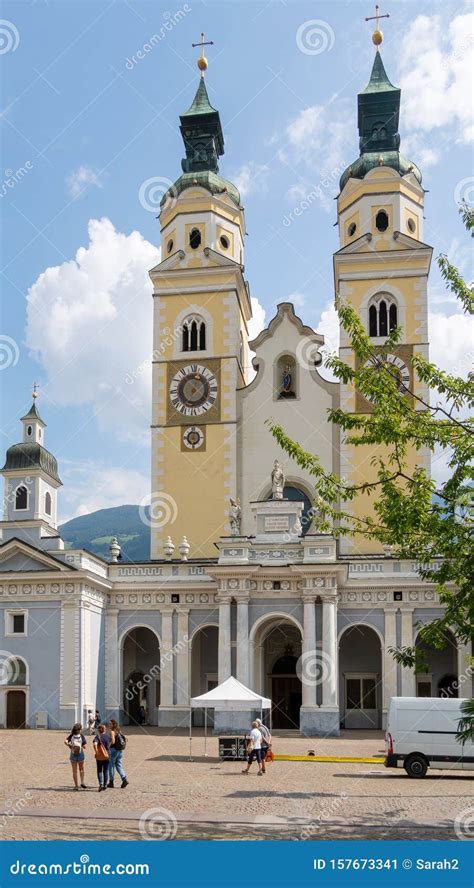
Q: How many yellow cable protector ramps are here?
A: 1